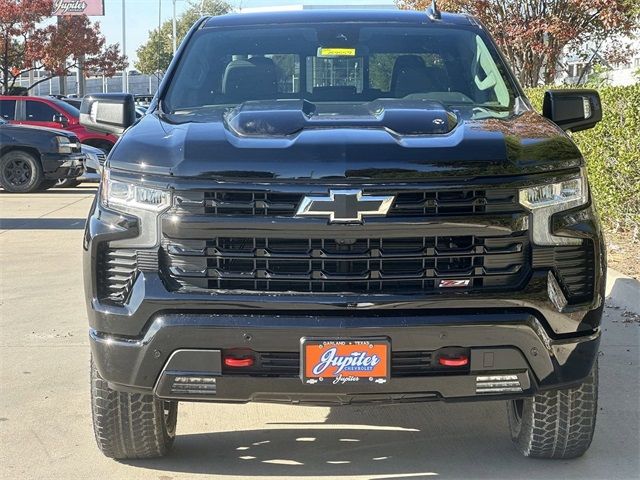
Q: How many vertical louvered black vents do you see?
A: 2